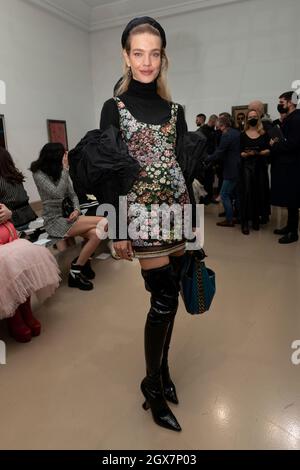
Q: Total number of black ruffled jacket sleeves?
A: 2